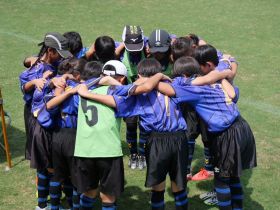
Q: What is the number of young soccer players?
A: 13